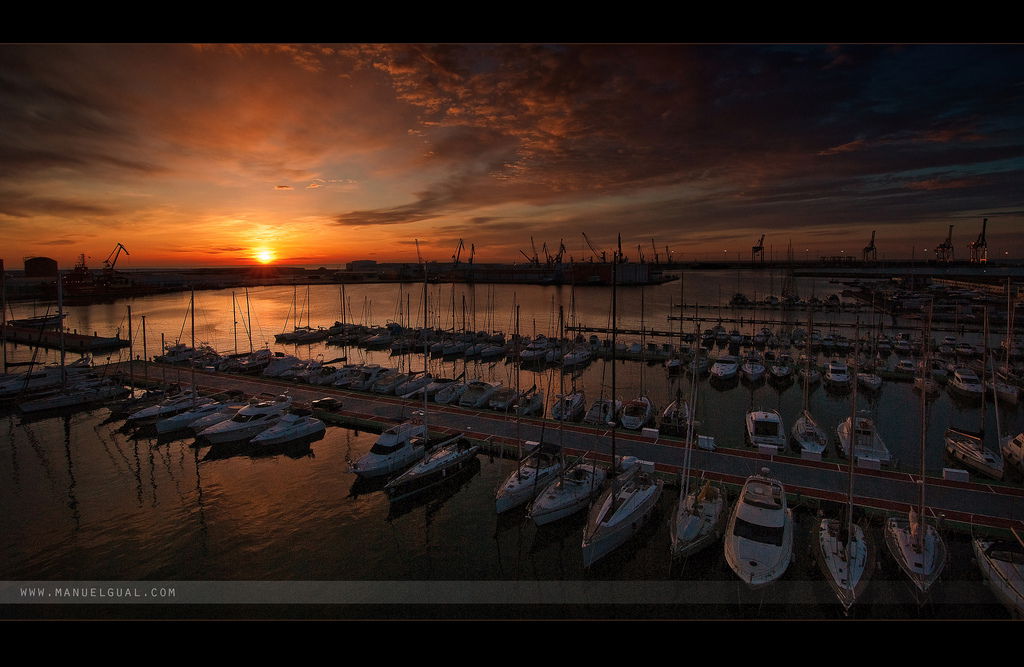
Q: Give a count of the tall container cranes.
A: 4